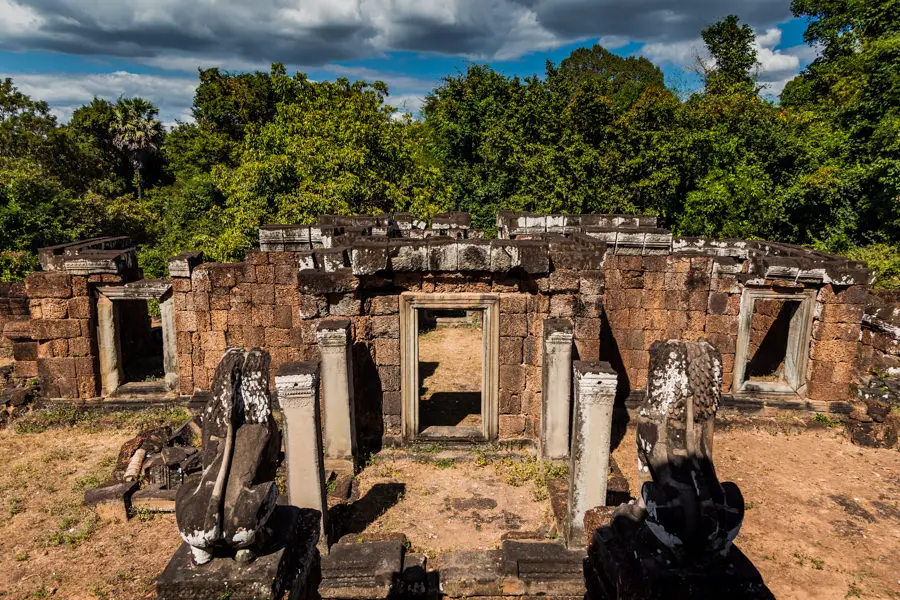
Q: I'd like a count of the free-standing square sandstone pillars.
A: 4